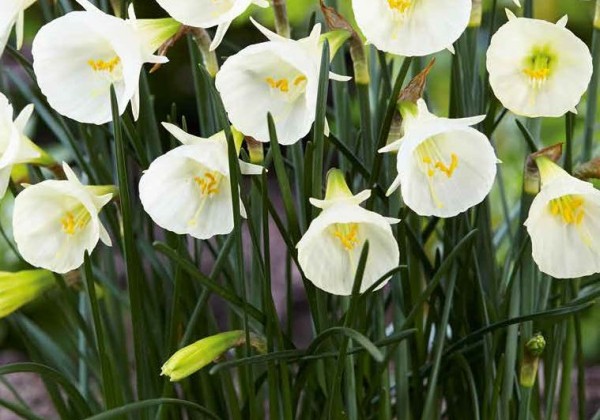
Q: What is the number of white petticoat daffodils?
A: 12